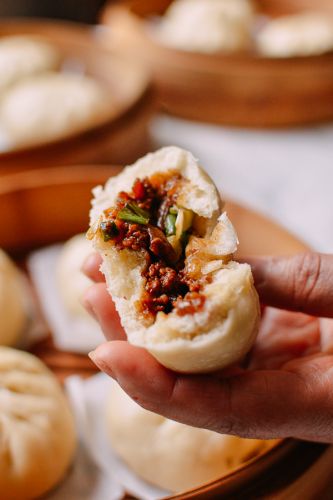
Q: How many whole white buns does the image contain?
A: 8